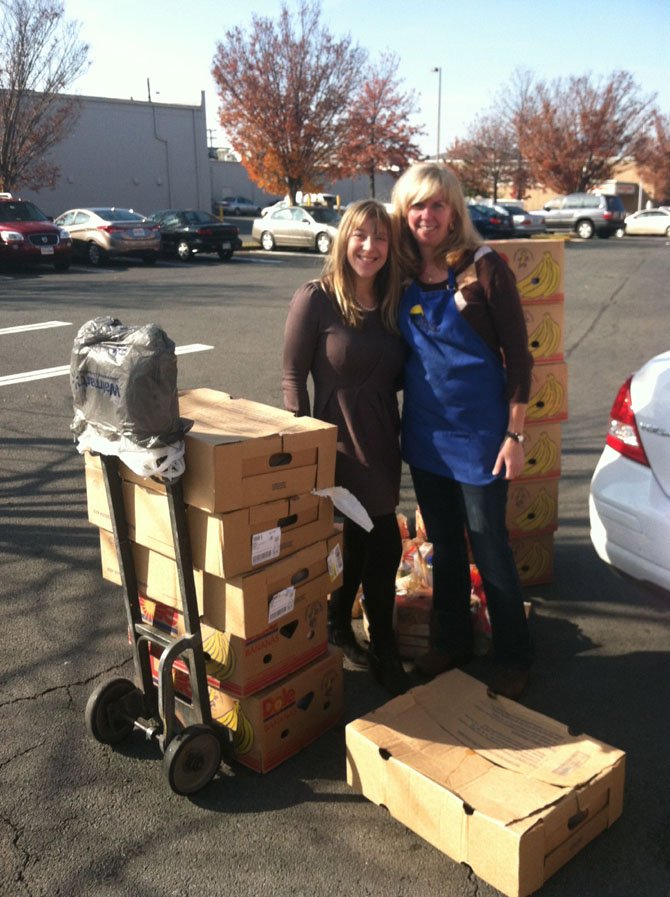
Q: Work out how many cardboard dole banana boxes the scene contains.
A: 8